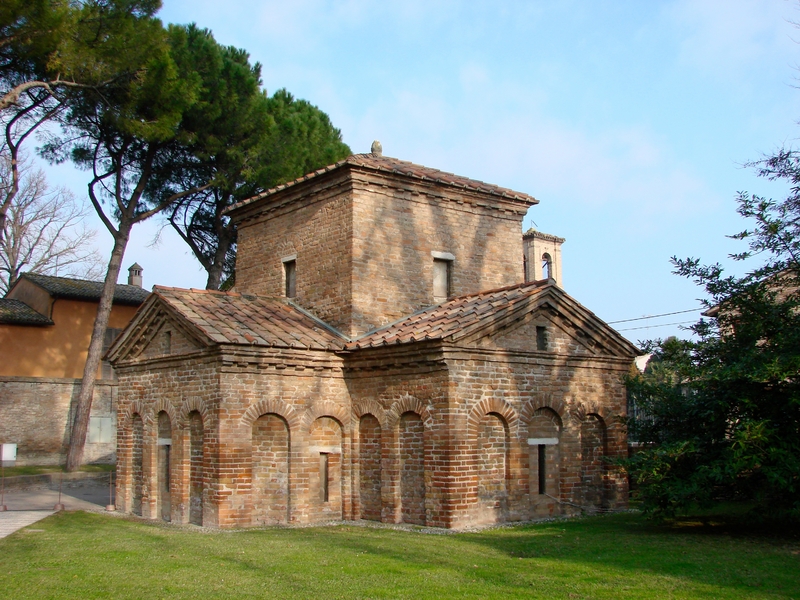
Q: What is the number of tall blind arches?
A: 10